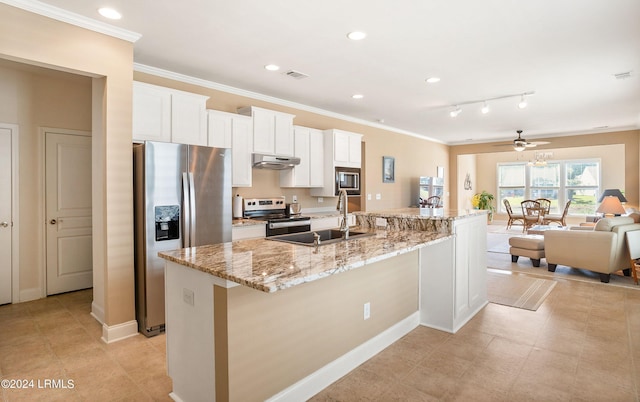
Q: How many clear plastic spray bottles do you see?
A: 0